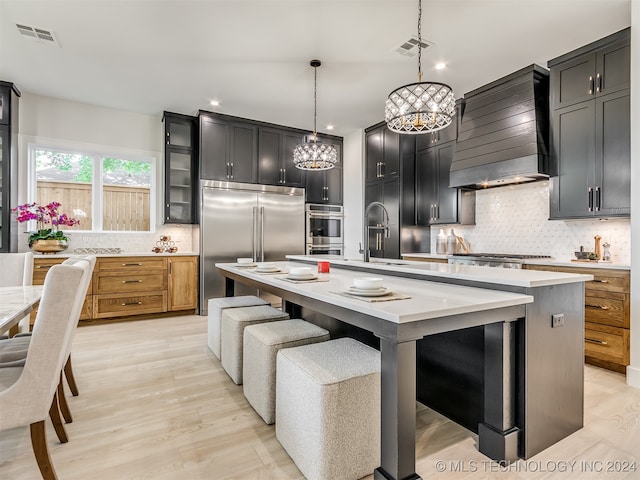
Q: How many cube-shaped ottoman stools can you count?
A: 4